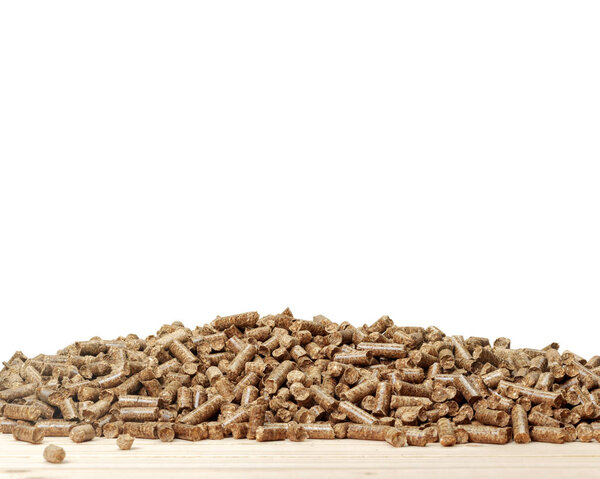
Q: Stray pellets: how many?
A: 2